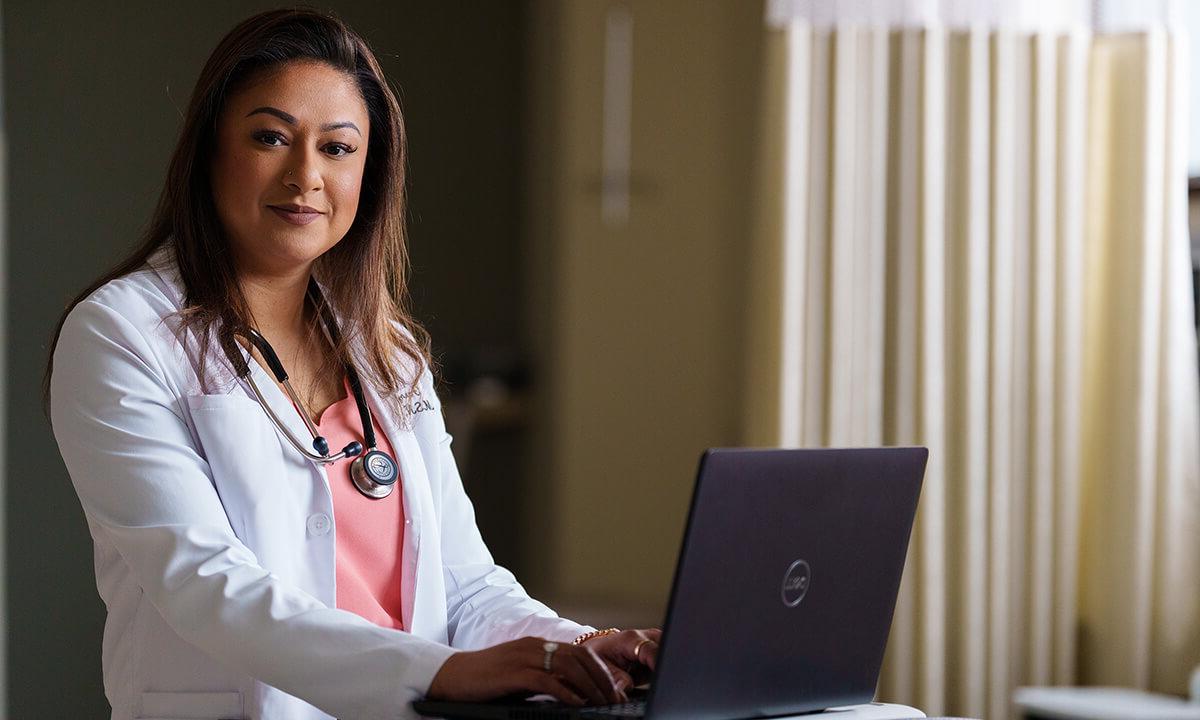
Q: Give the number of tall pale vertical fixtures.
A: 1